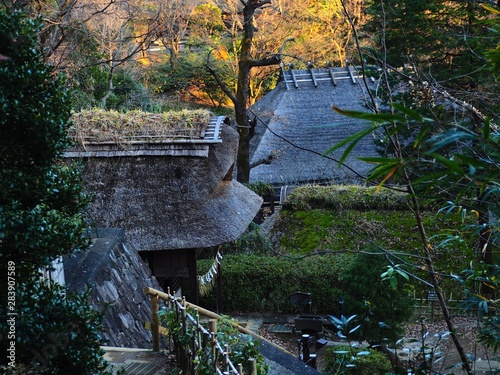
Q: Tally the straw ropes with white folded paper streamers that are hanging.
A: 1